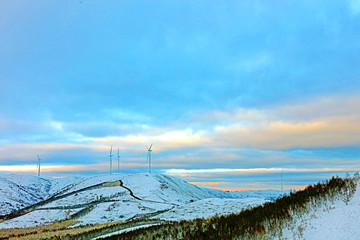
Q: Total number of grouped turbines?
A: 3